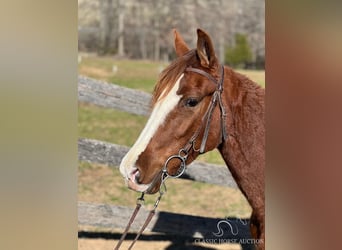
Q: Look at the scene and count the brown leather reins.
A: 2